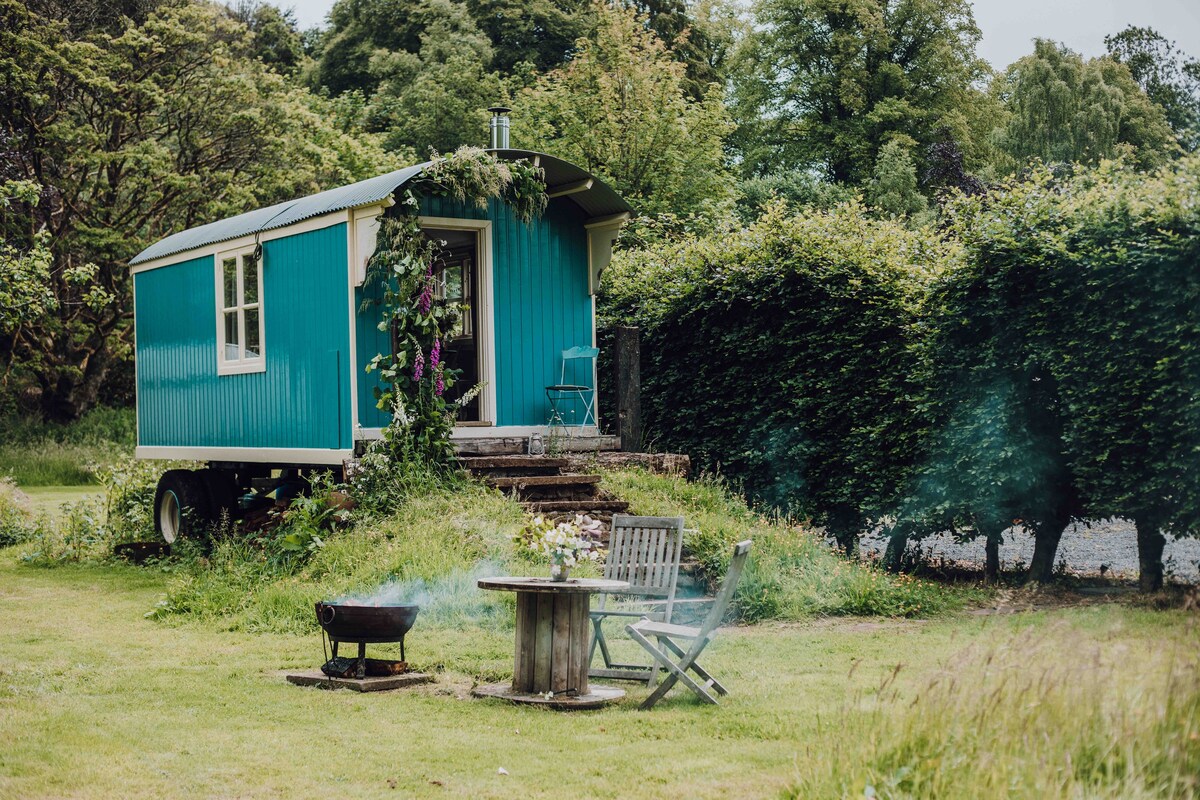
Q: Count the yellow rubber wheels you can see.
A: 0